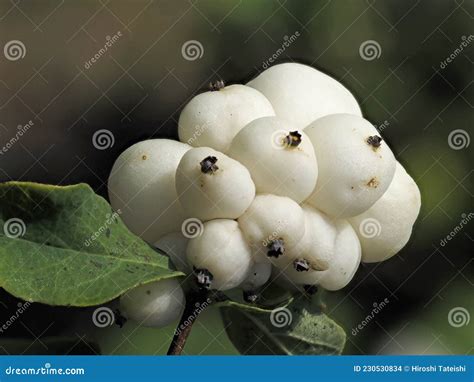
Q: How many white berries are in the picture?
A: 14